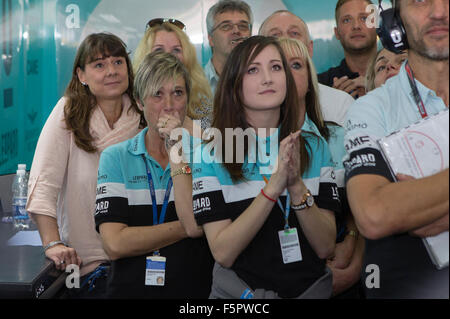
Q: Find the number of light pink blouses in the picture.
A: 1